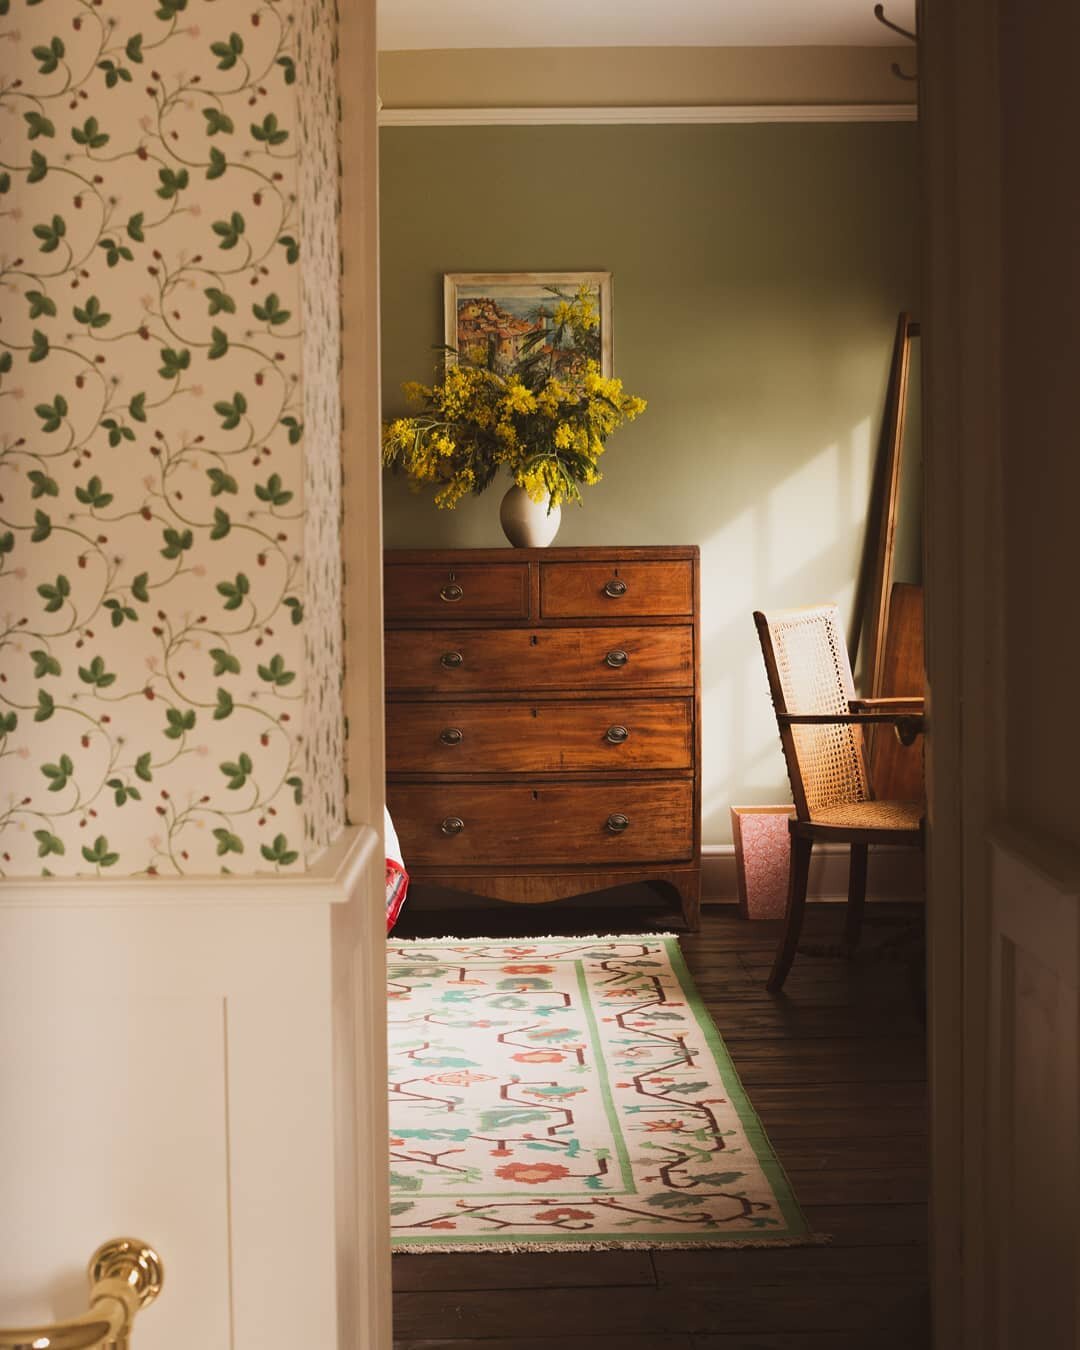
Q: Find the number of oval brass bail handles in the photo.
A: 8